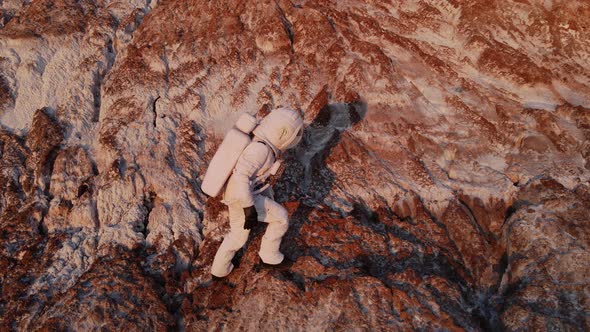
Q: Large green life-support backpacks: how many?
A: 0